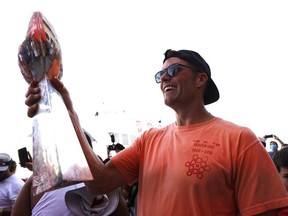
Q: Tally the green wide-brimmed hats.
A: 0